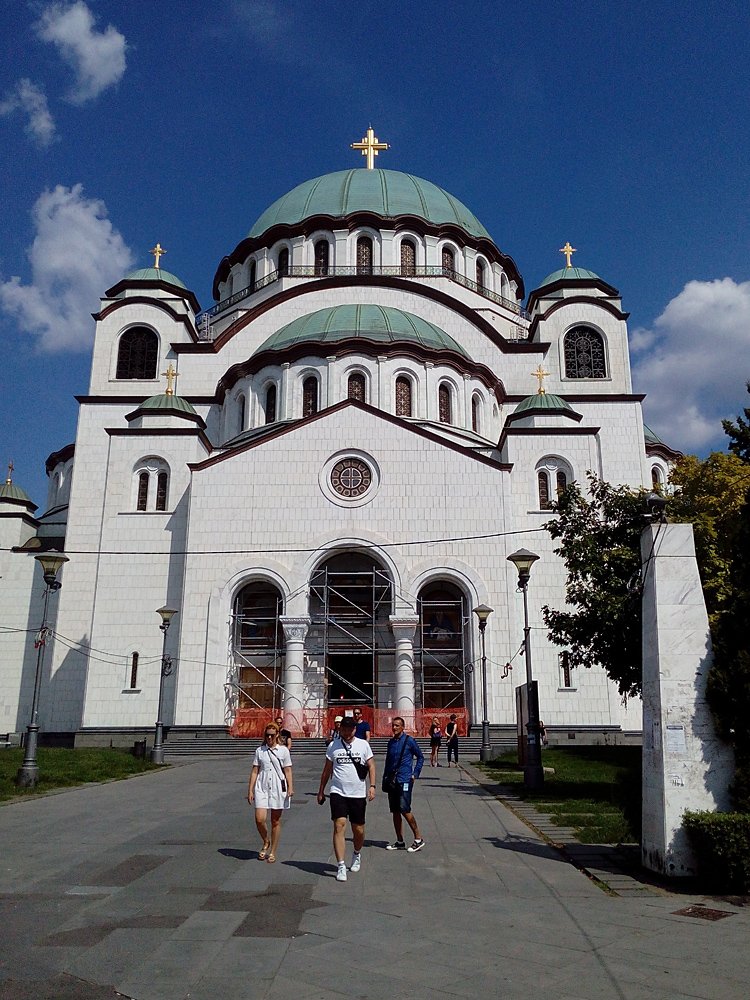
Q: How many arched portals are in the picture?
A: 3